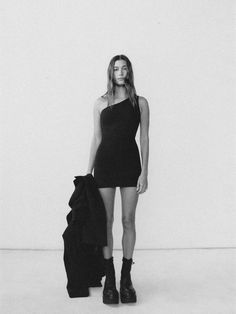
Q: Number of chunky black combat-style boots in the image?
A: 2